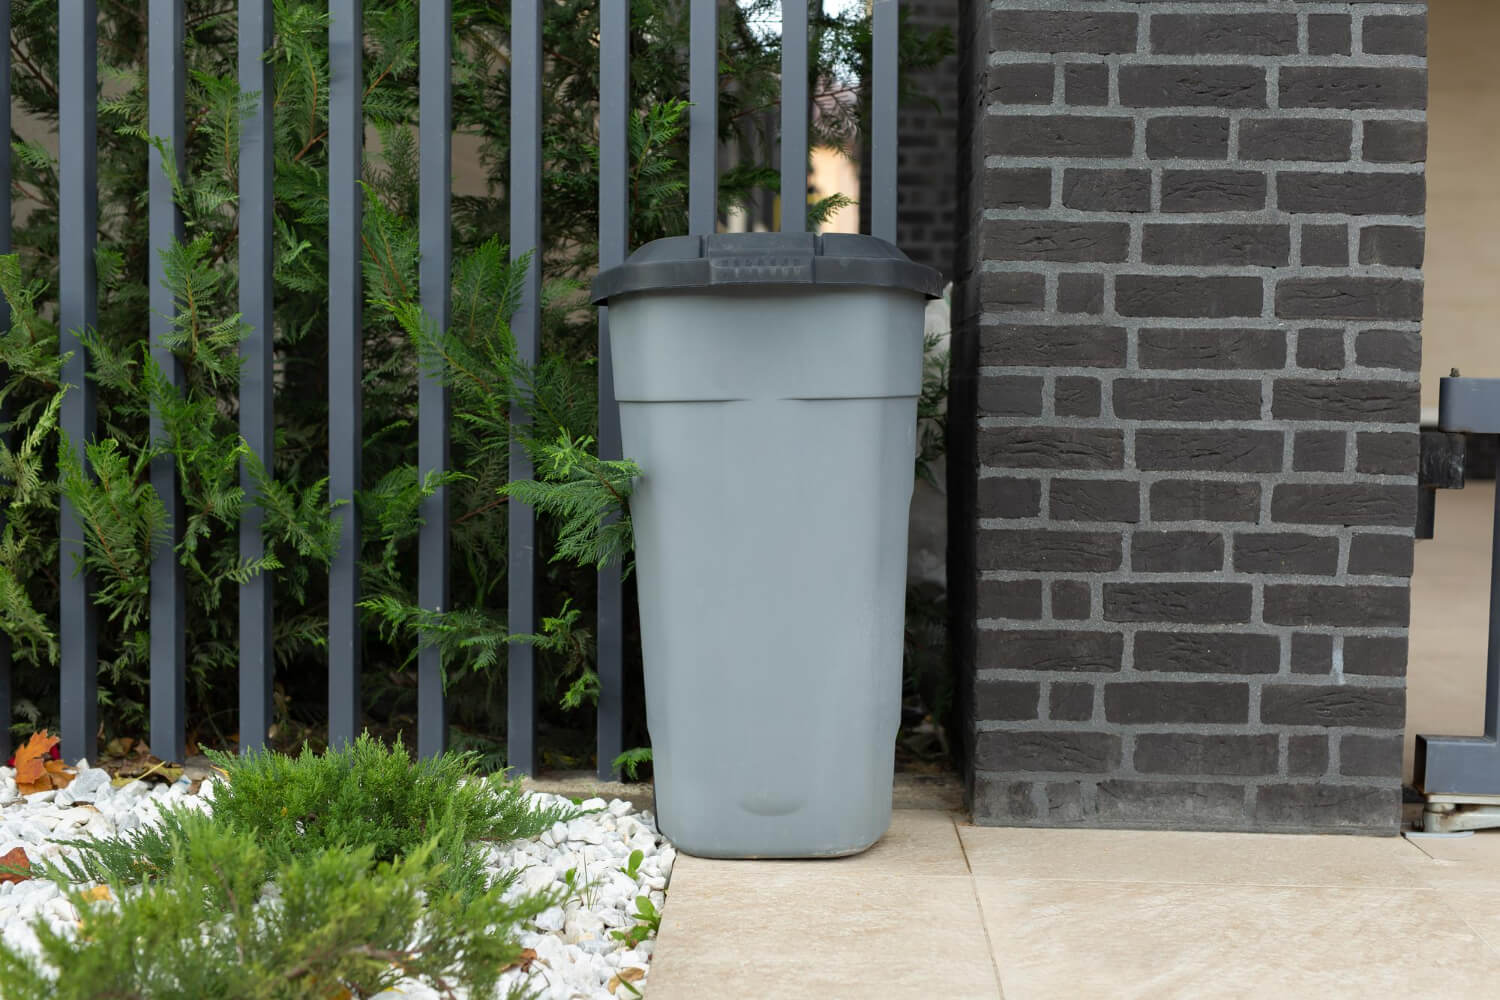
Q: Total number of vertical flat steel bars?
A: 11